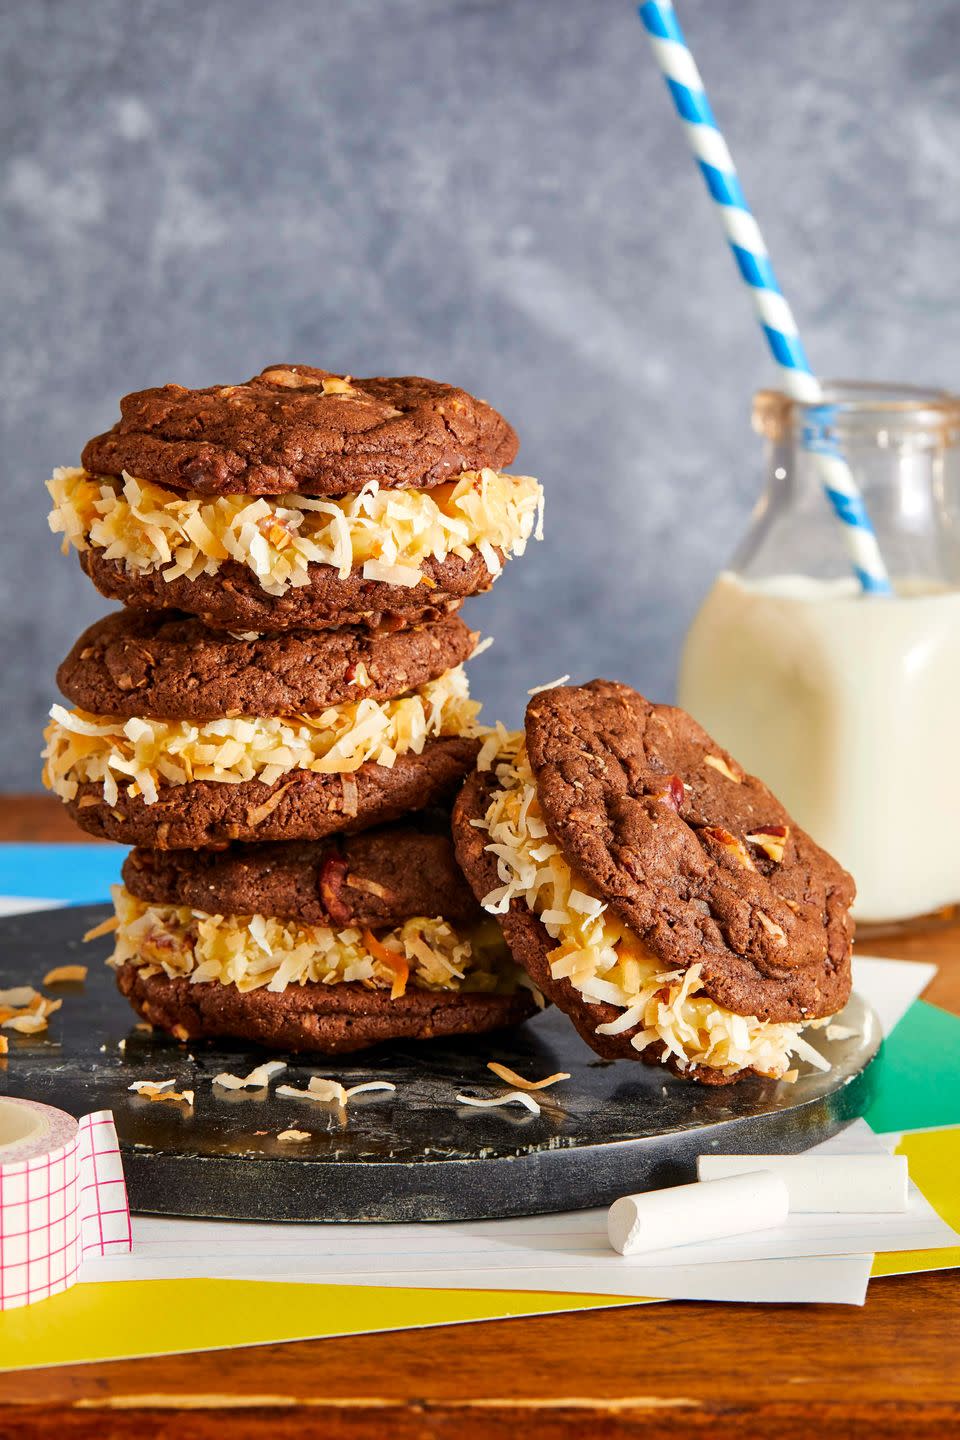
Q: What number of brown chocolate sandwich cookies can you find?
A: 4